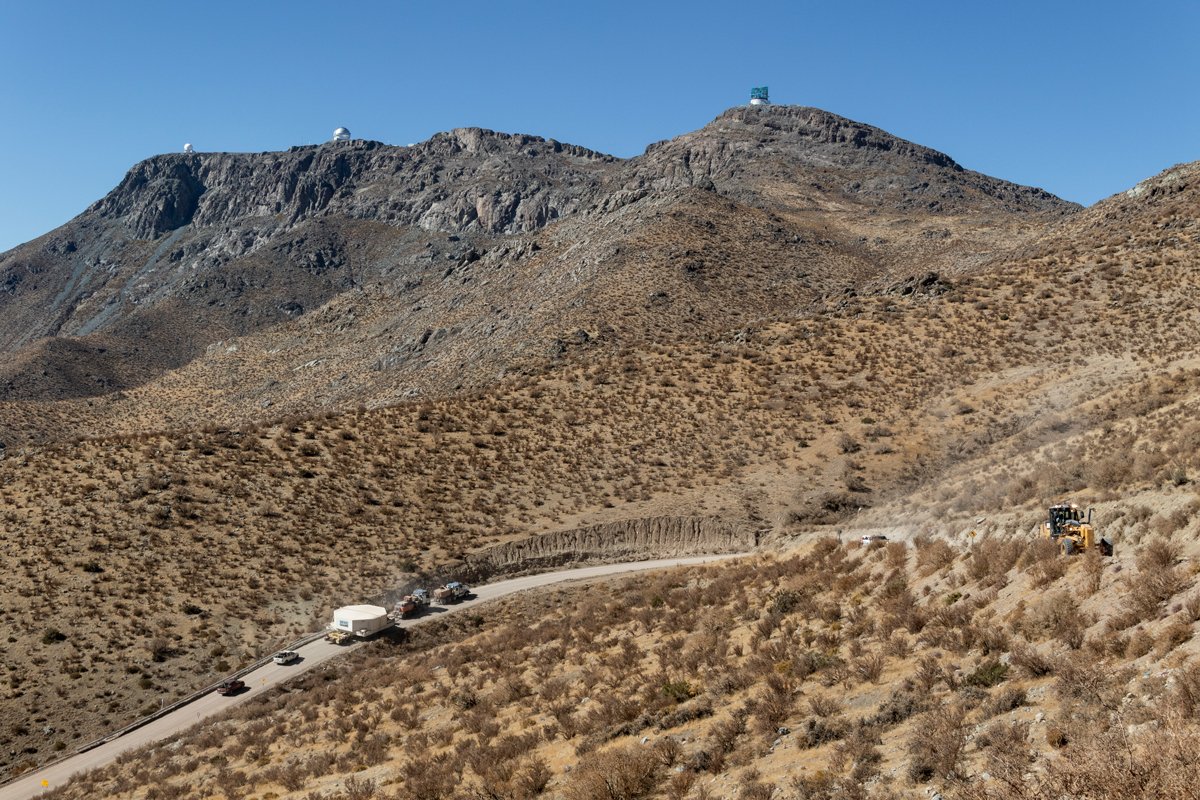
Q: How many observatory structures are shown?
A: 3